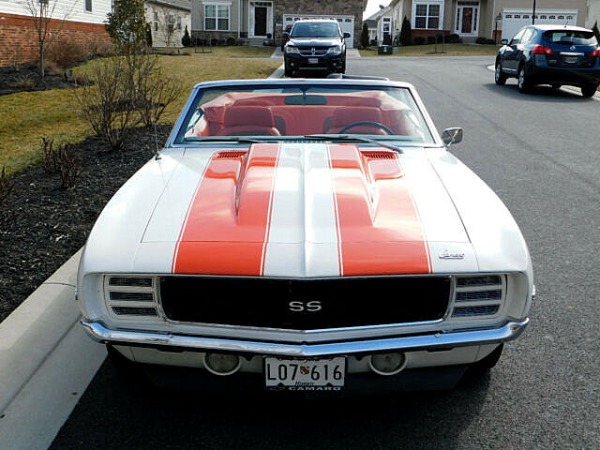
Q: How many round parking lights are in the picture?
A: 2